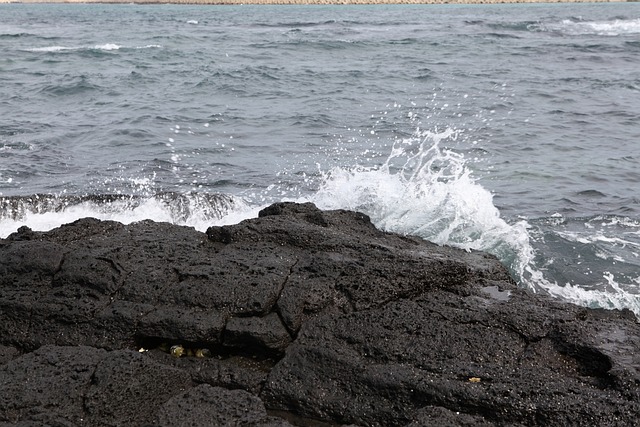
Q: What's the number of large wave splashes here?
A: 1